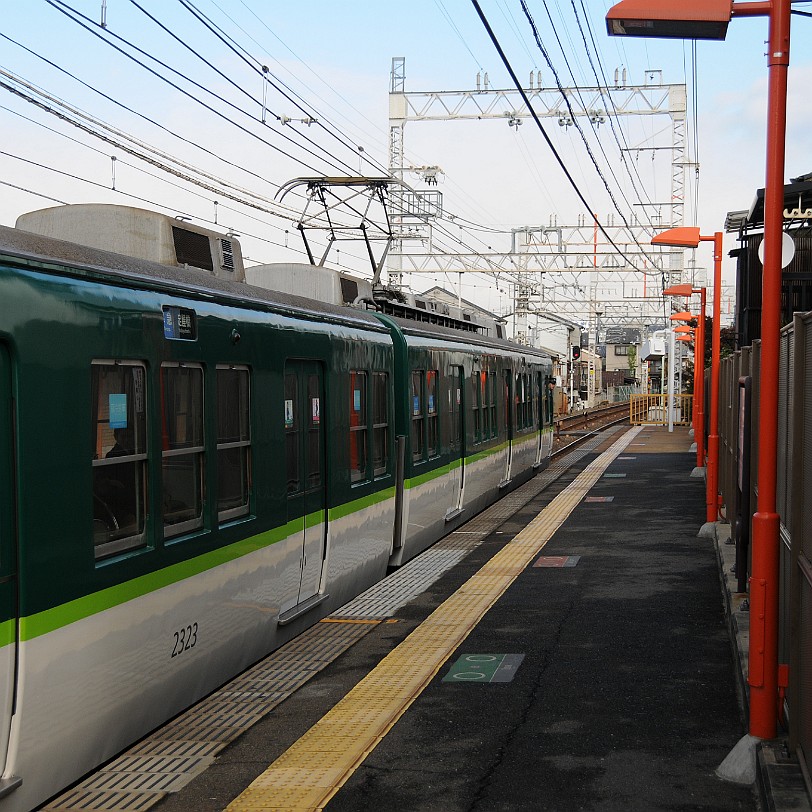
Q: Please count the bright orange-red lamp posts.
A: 6